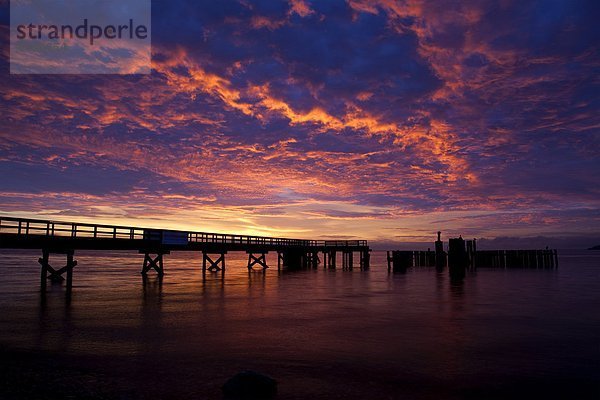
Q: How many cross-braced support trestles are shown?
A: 4